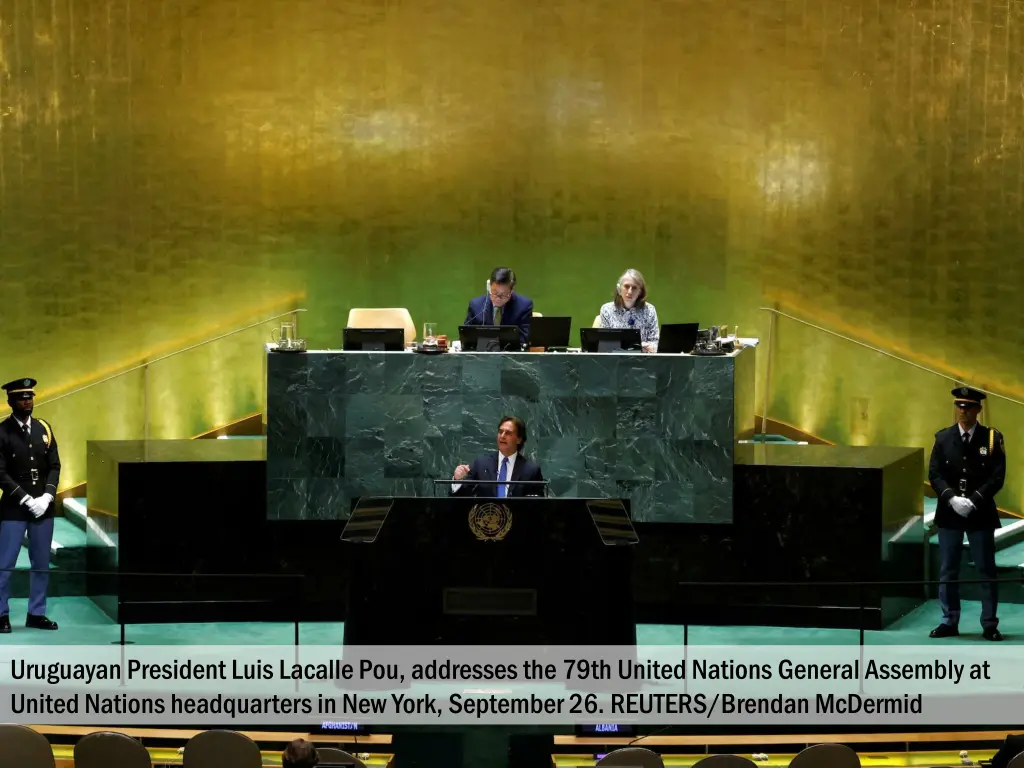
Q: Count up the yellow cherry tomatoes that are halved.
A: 0